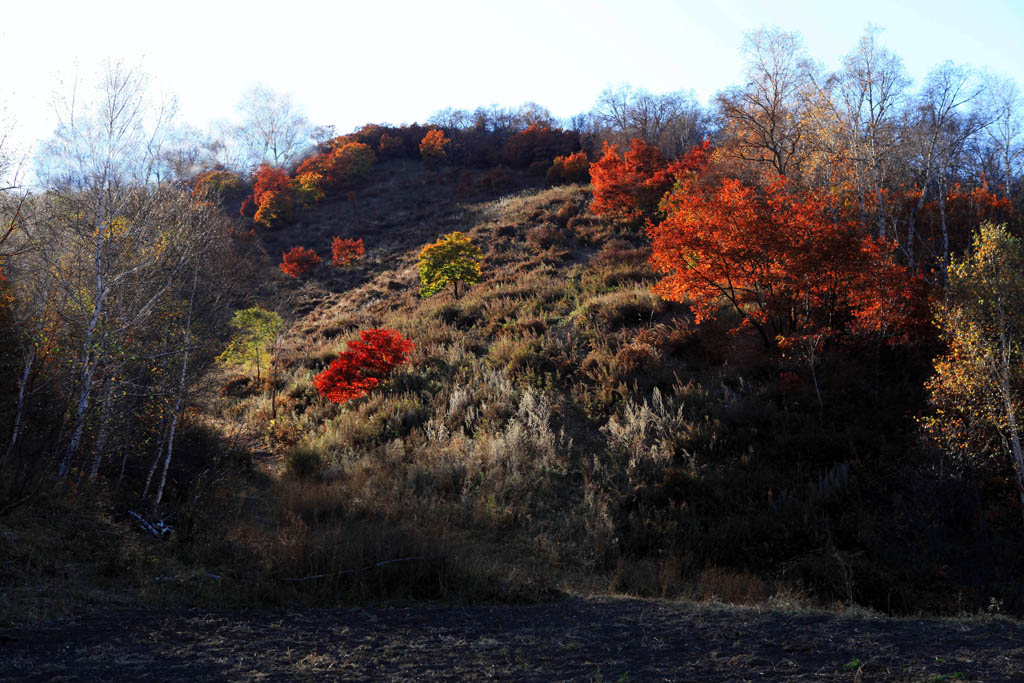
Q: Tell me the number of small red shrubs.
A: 3